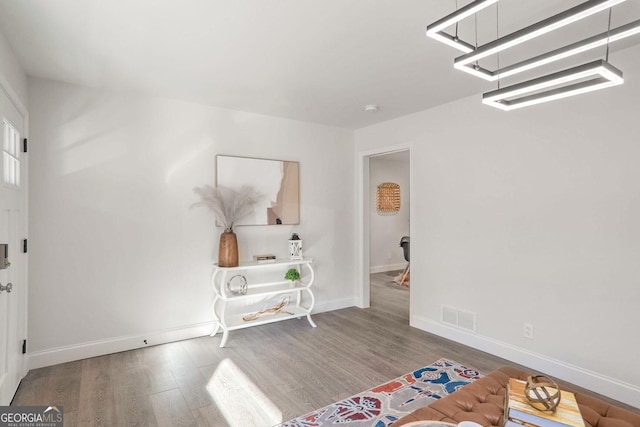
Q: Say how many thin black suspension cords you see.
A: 4